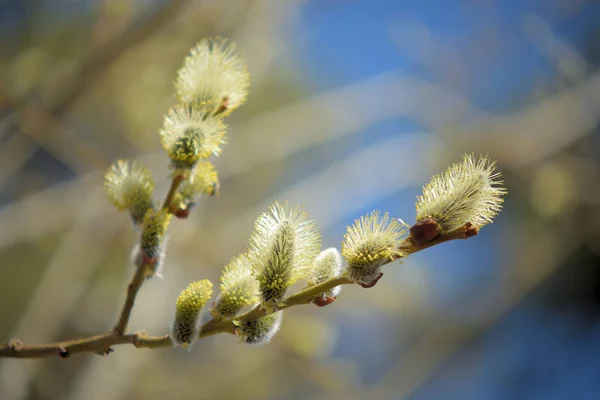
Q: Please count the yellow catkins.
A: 12